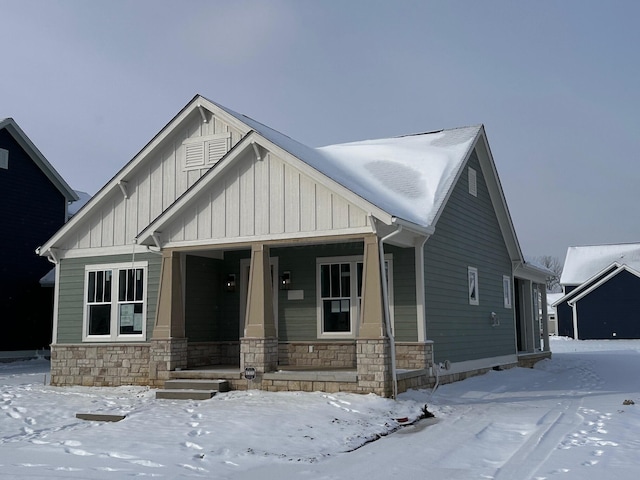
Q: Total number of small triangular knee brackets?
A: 6